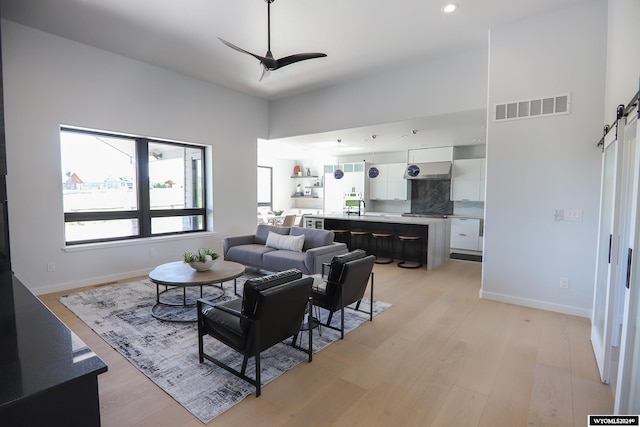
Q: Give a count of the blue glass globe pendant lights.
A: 3